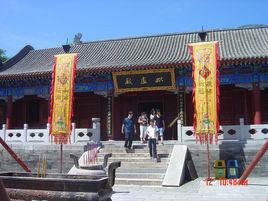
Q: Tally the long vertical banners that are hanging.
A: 2